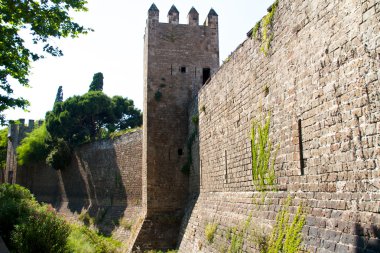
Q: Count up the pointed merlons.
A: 4